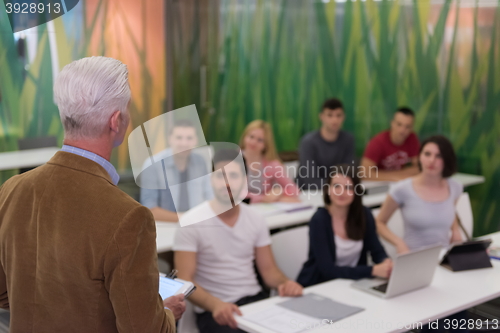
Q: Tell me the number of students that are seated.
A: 7